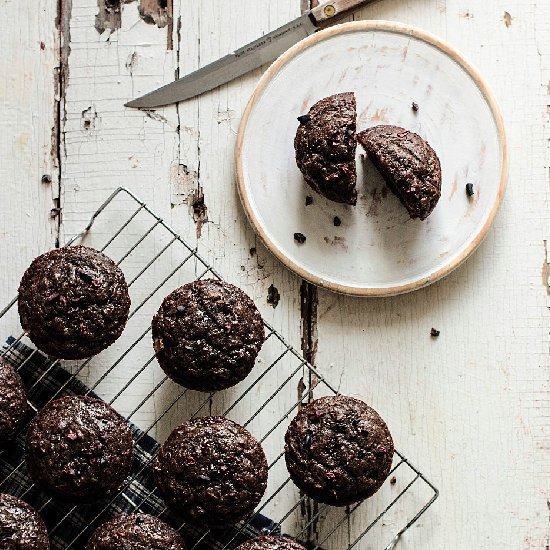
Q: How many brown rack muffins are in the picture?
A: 9